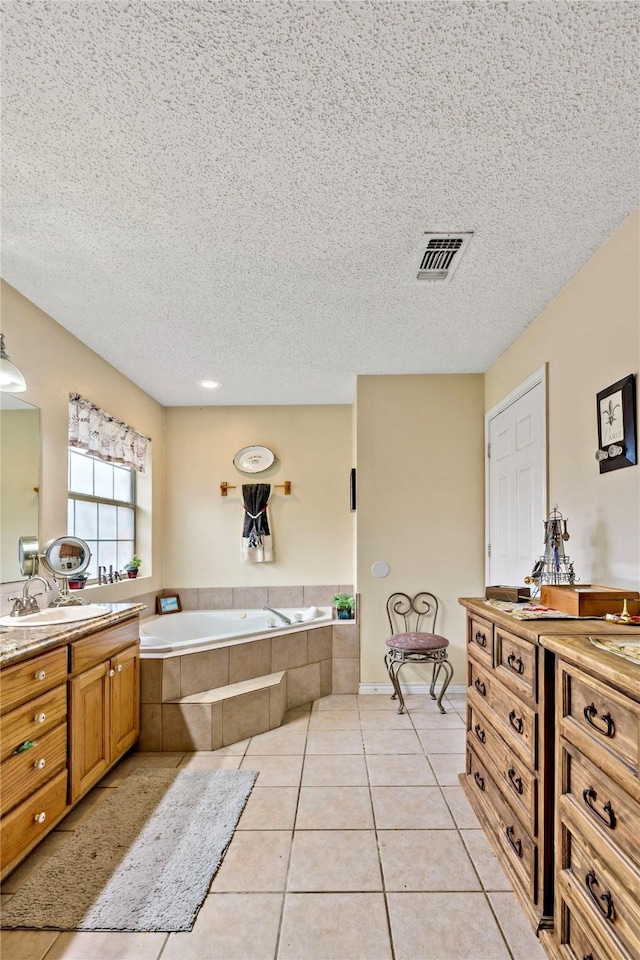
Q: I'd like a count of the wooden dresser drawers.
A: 9